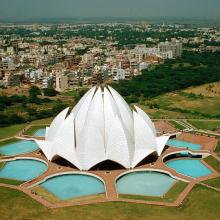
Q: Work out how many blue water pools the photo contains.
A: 7